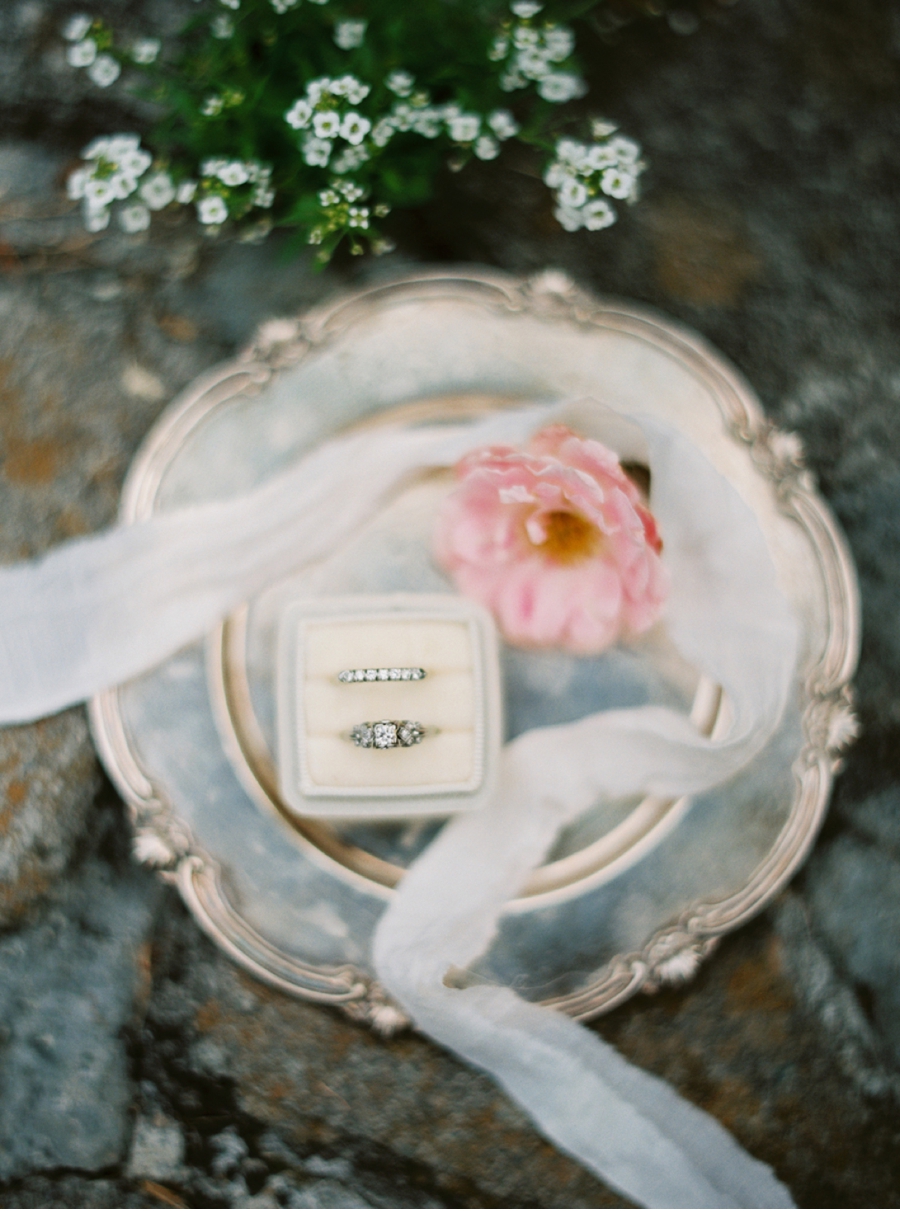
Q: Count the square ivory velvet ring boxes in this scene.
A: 1